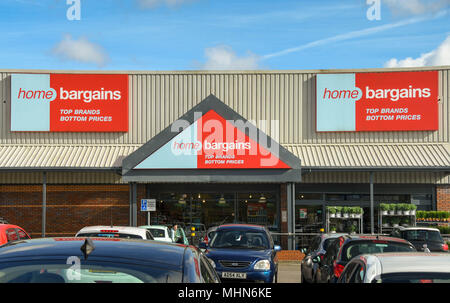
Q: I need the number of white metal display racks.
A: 2